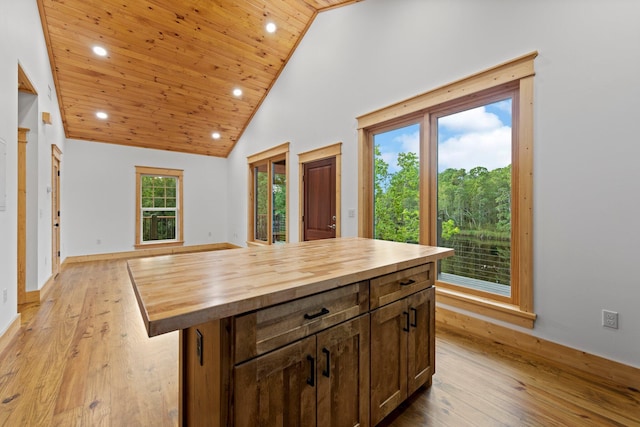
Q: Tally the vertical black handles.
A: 4